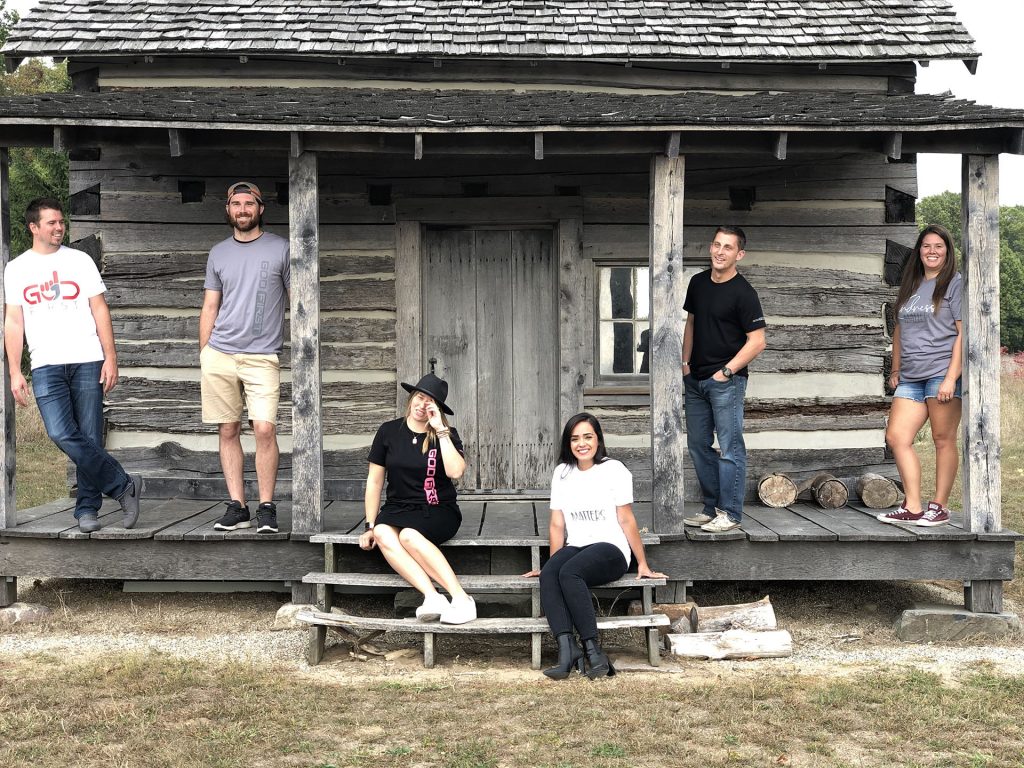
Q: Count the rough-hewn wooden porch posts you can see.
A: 4